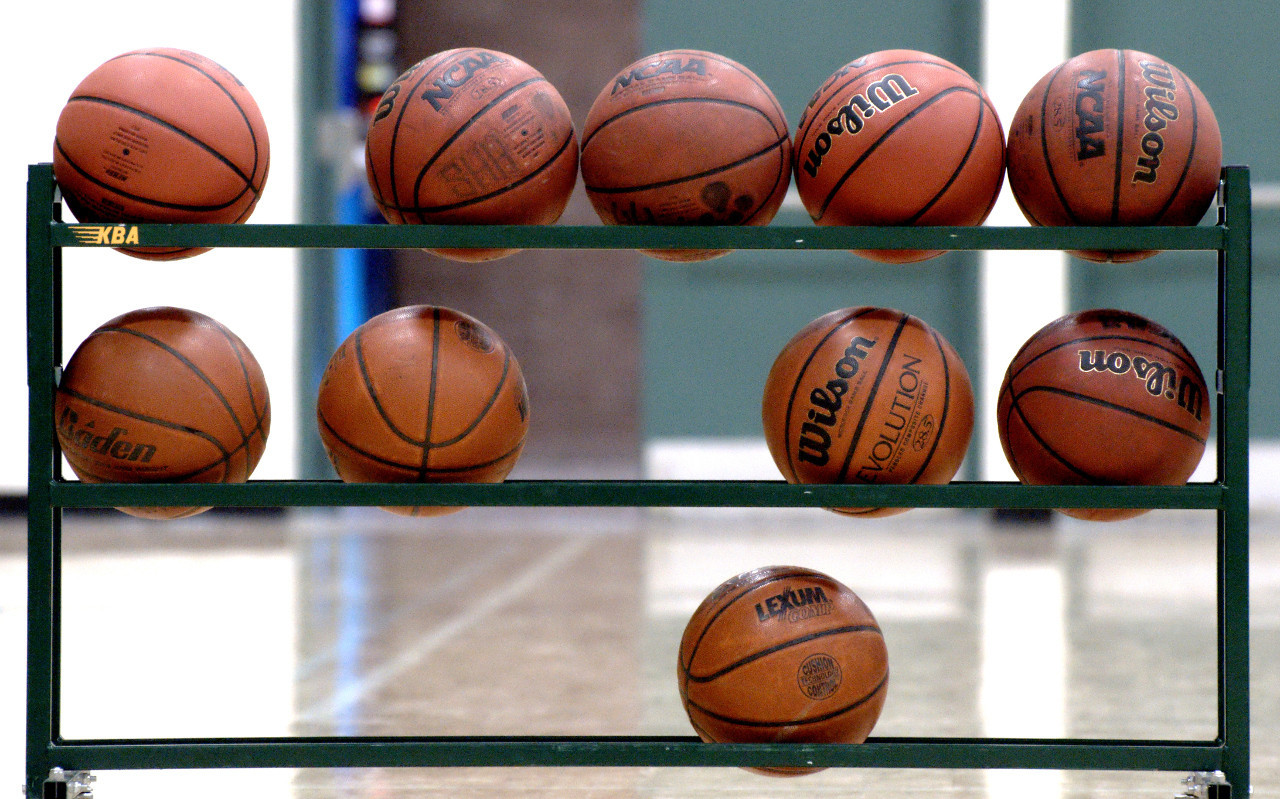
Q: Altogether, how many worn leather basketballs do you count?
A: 10